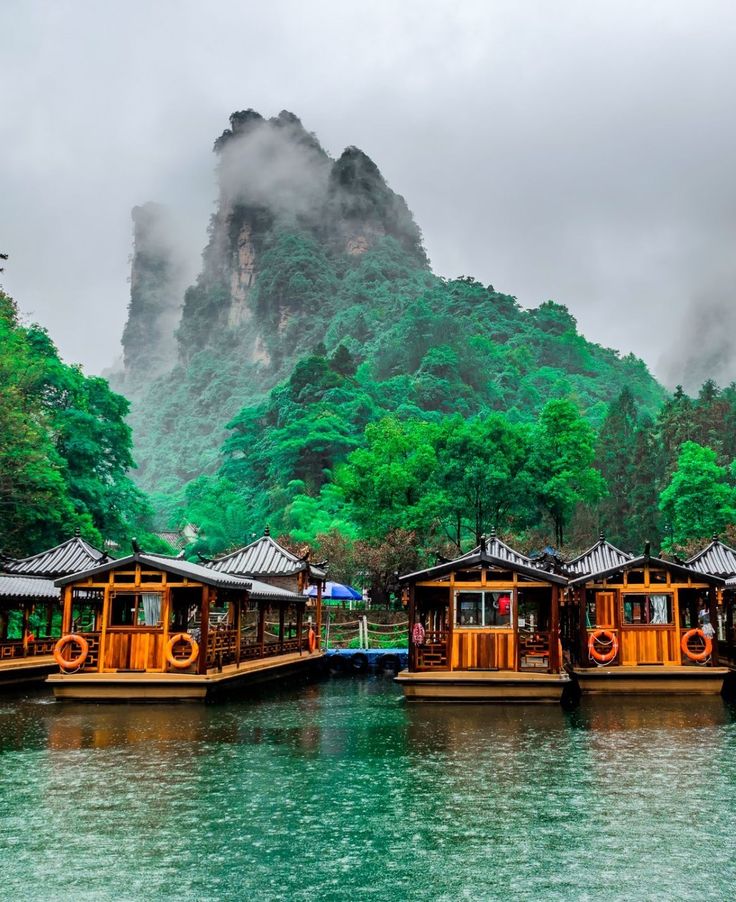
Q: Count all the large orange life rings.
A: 4